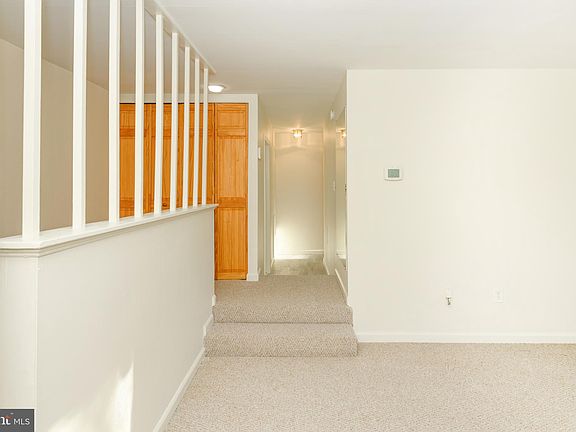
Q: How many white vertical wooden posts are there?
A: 9